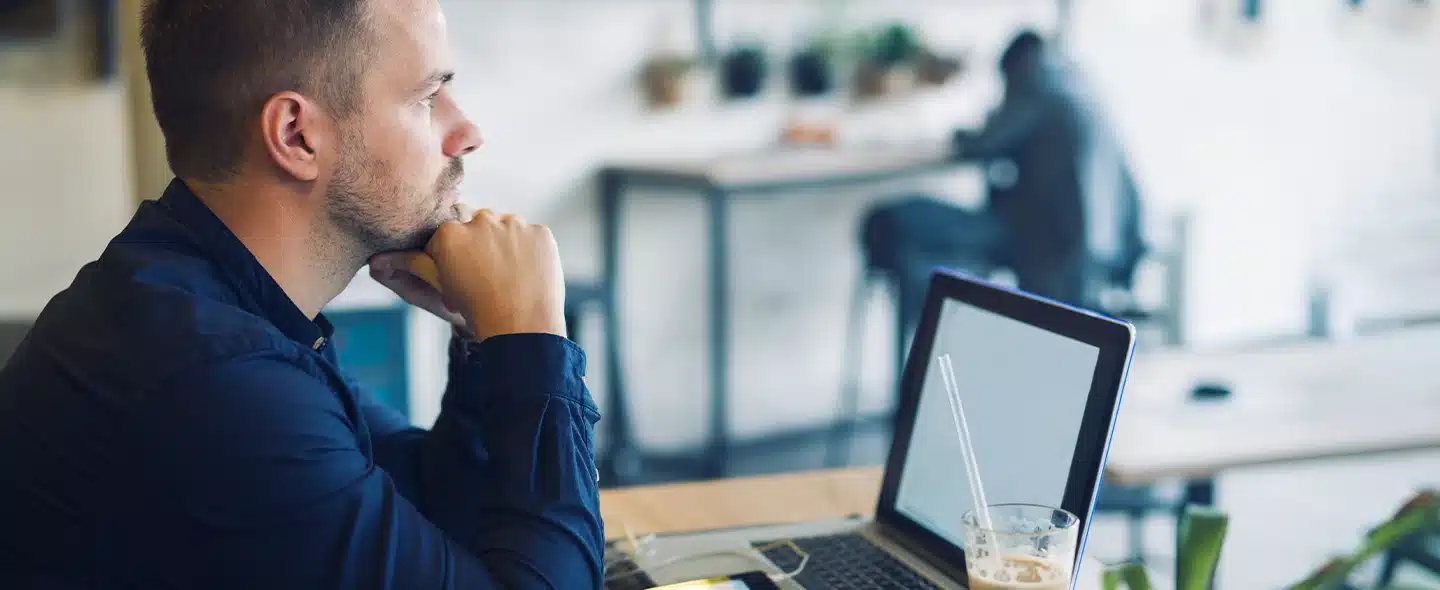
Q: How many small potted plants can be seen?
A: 5